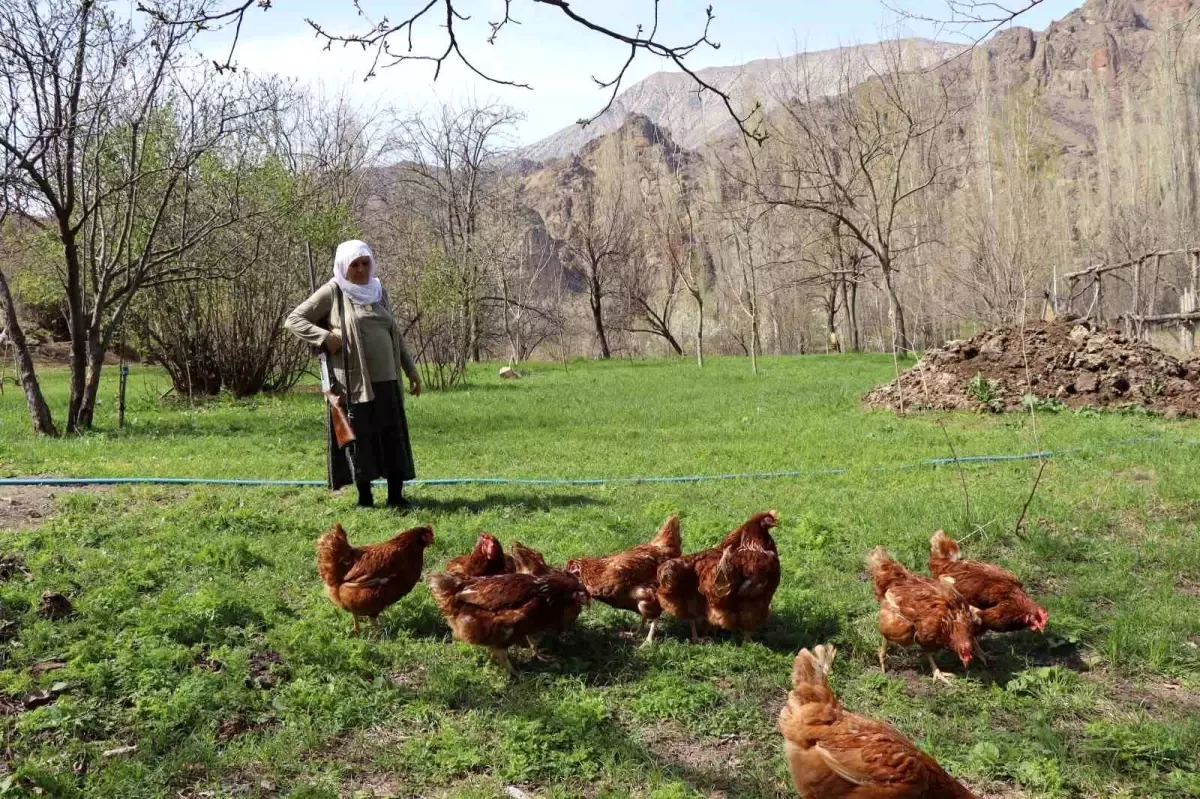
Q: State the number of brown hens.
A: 10